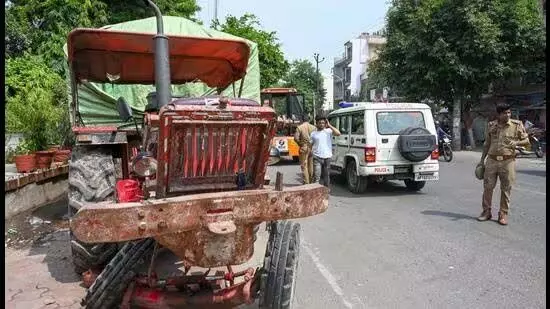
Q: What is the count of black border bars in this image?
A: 2